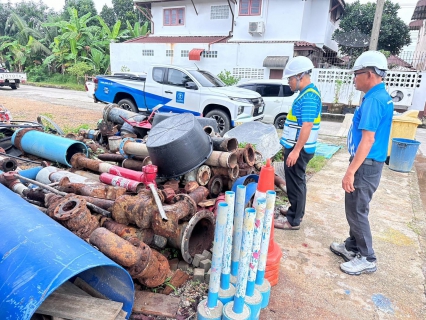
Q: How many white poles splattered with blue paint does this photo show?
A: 6